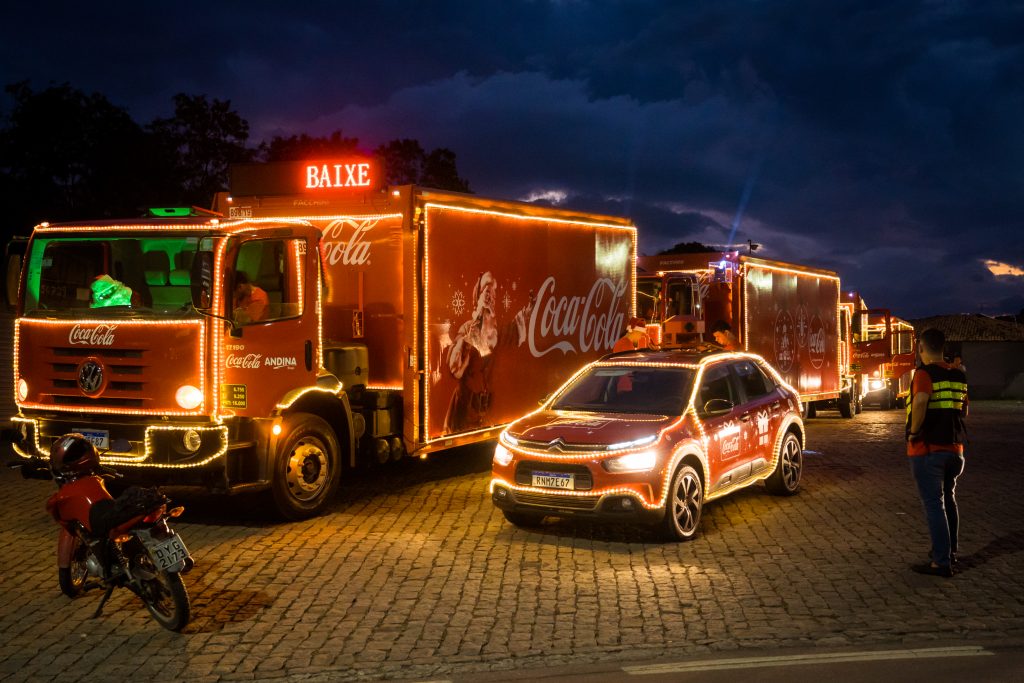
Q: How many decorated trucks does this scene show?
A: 4